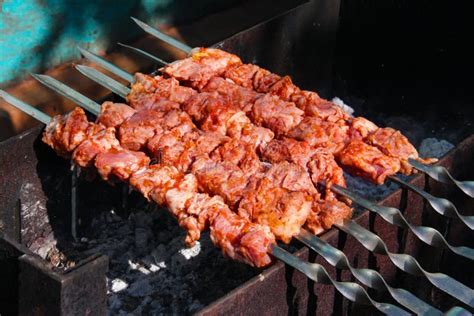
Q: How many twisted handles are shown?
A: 6